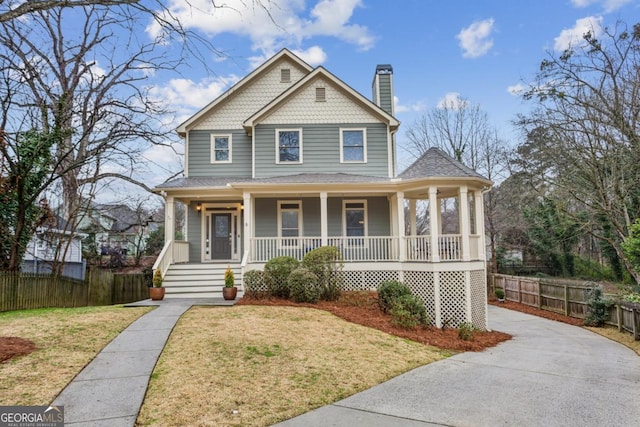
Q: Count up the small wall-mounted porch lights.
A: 2